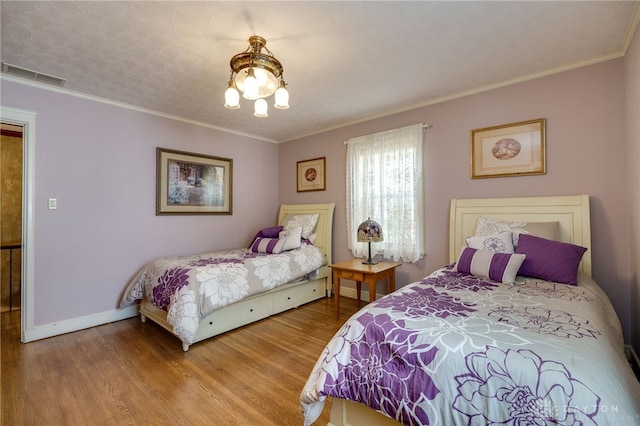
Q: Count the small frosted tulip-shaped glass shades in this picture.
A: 4